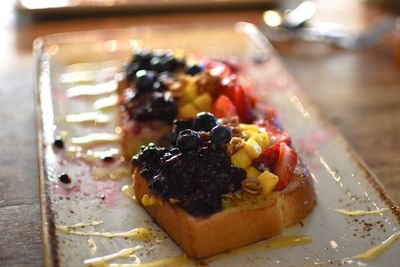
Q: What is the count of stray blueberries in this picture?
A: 3